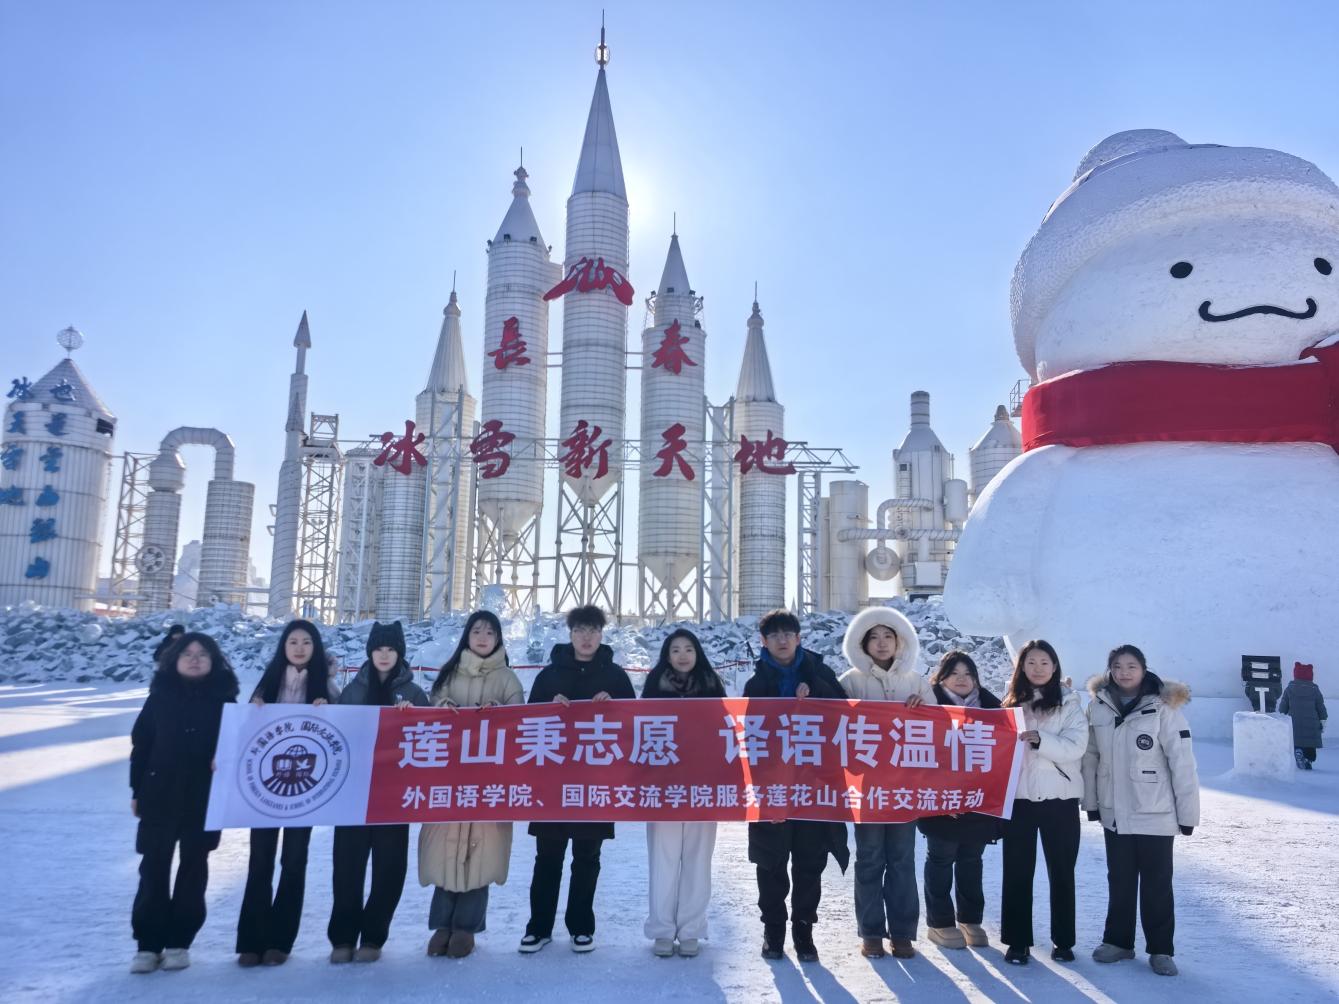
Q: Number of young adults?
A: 11